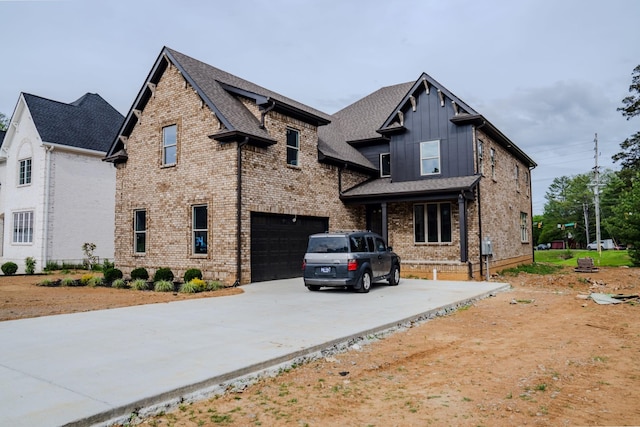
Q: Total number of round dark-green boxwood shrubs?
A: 5